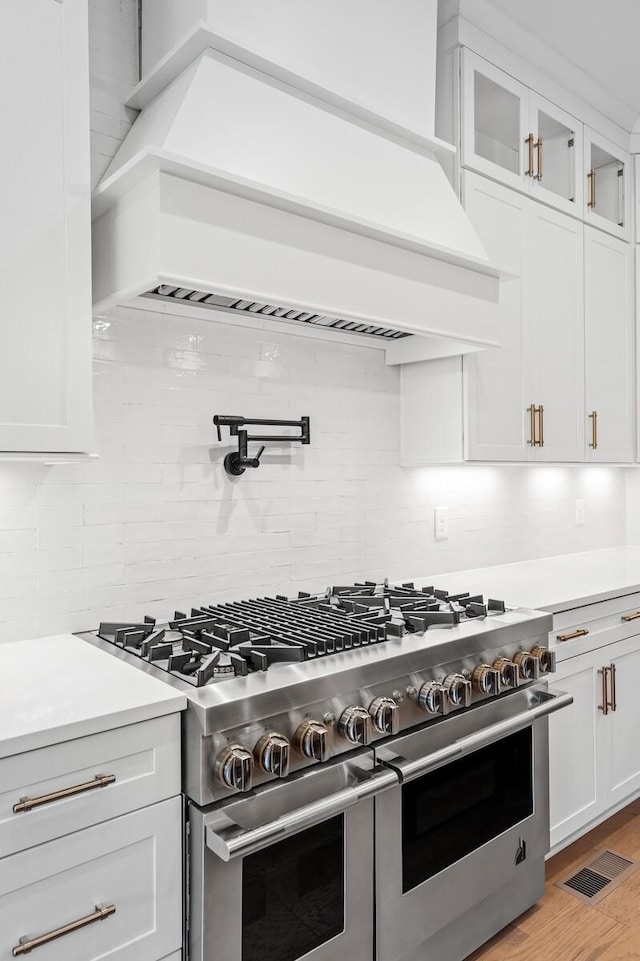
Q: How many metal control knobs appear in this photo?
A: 11